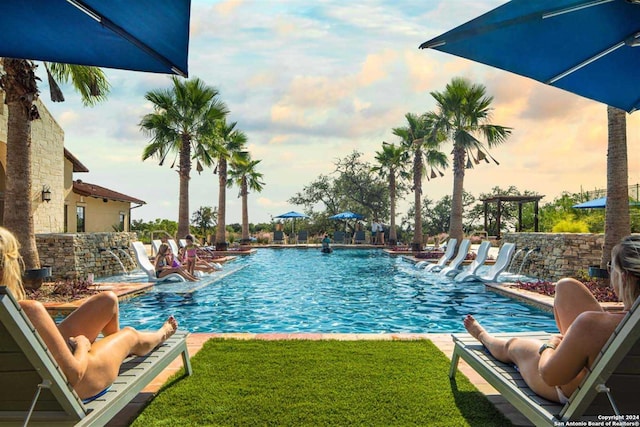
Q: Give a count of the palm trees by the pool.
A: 8